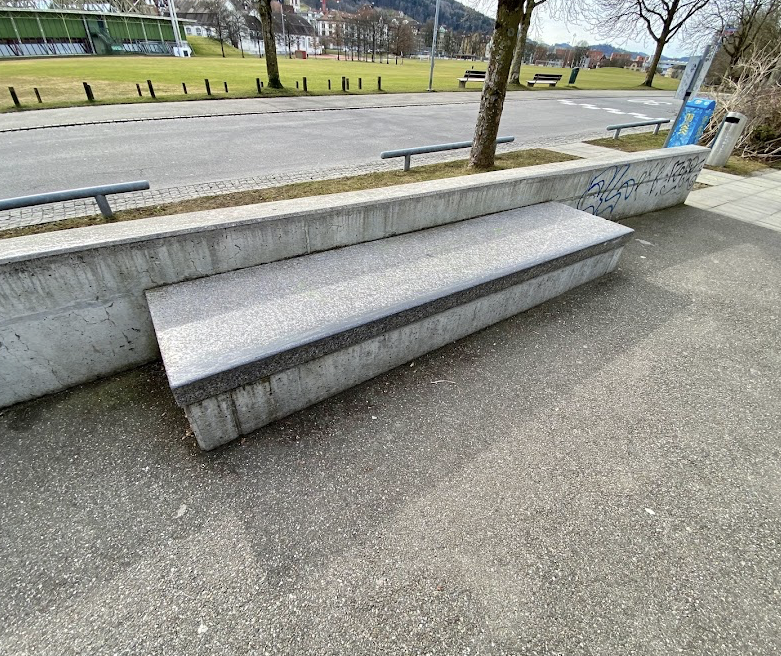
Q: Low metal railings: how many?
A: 3